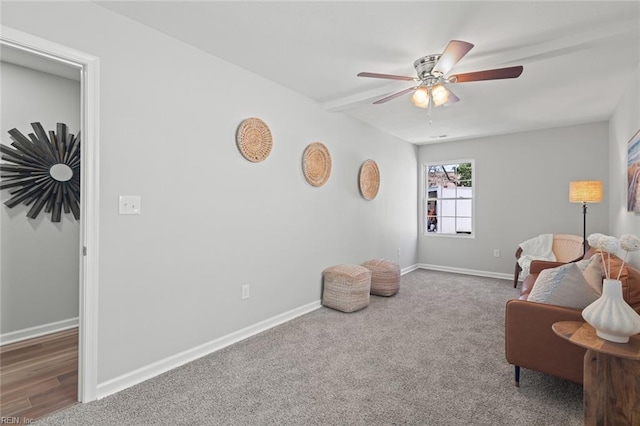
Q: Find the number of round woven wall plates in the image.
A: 3